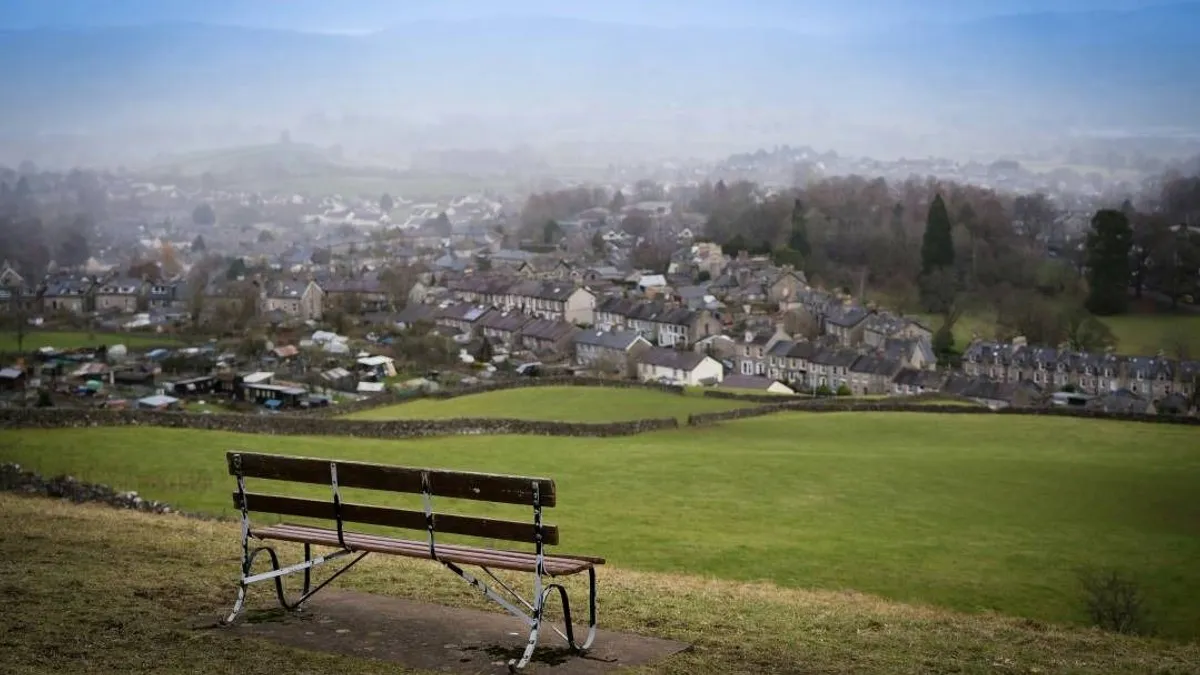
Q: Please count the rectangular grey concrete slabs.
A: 1